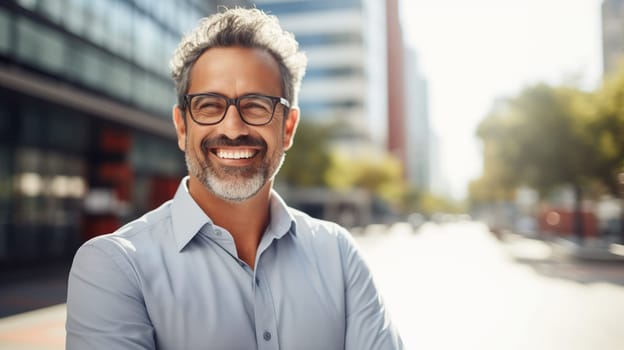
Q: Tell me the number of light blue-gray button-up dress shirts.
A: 1